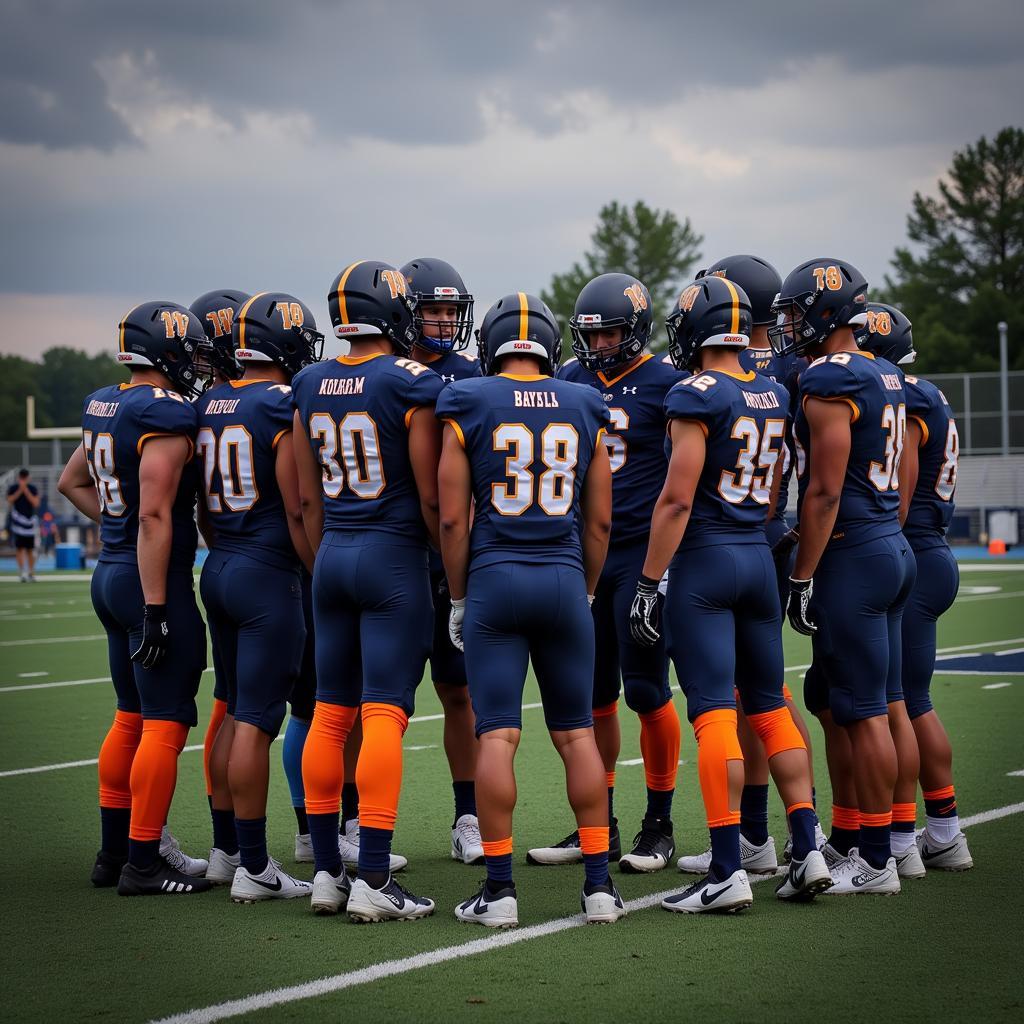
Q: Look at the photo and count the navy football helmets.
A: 11